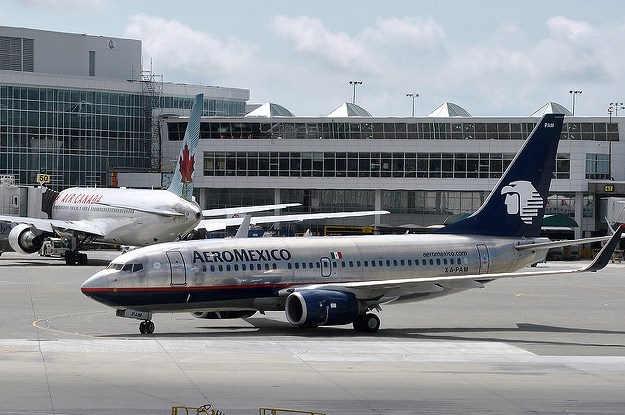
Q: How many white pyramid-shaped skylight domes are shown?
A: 4